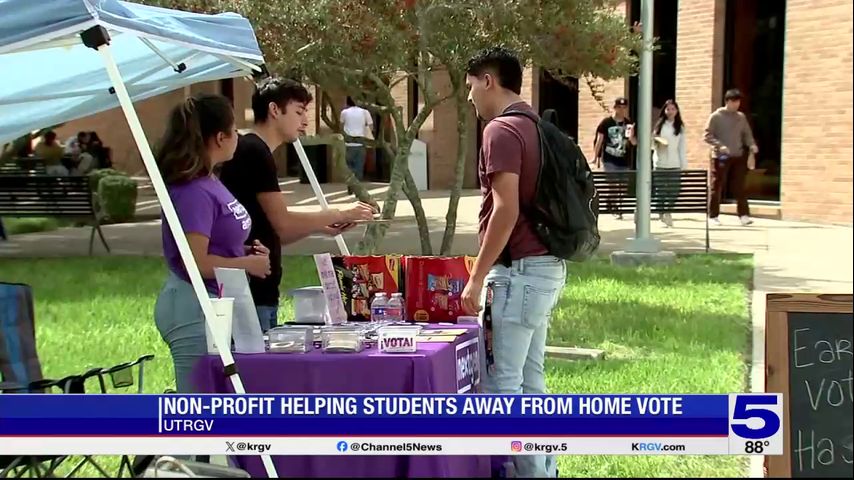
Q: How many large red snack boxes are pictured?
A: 2